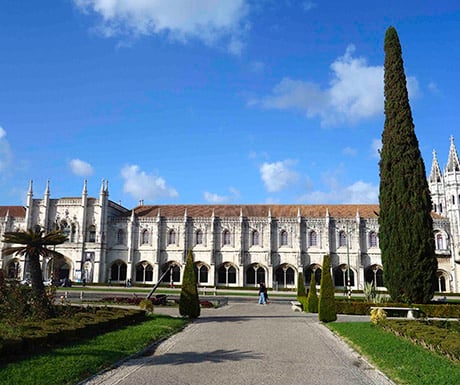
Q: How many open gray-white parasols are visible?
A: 0